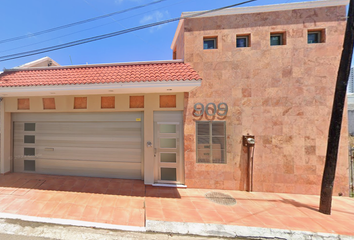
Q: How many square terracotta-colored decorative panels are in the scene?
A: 6